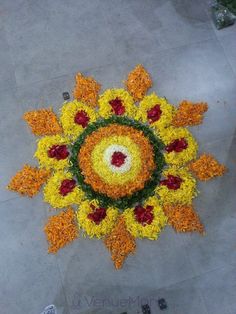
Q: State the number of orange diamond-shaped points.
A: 9